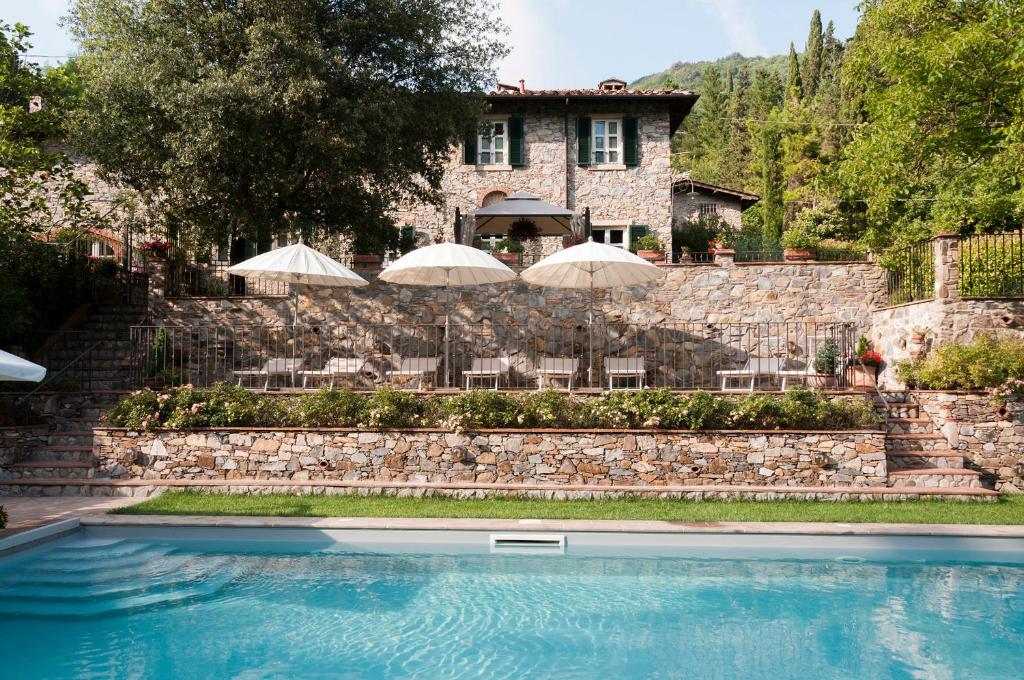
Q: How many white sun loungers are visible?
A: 8